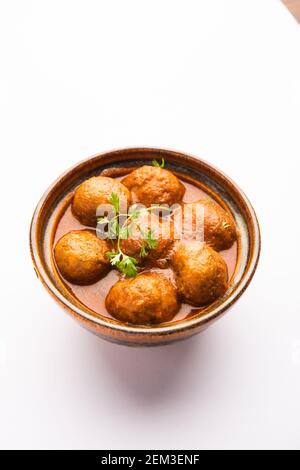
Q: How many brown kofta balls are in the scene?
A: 7